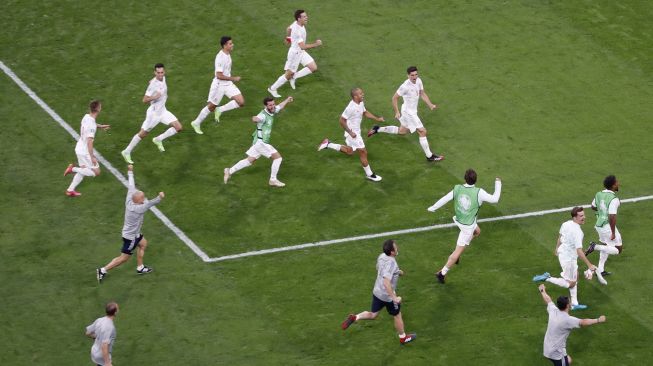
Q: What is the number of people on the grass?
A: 14